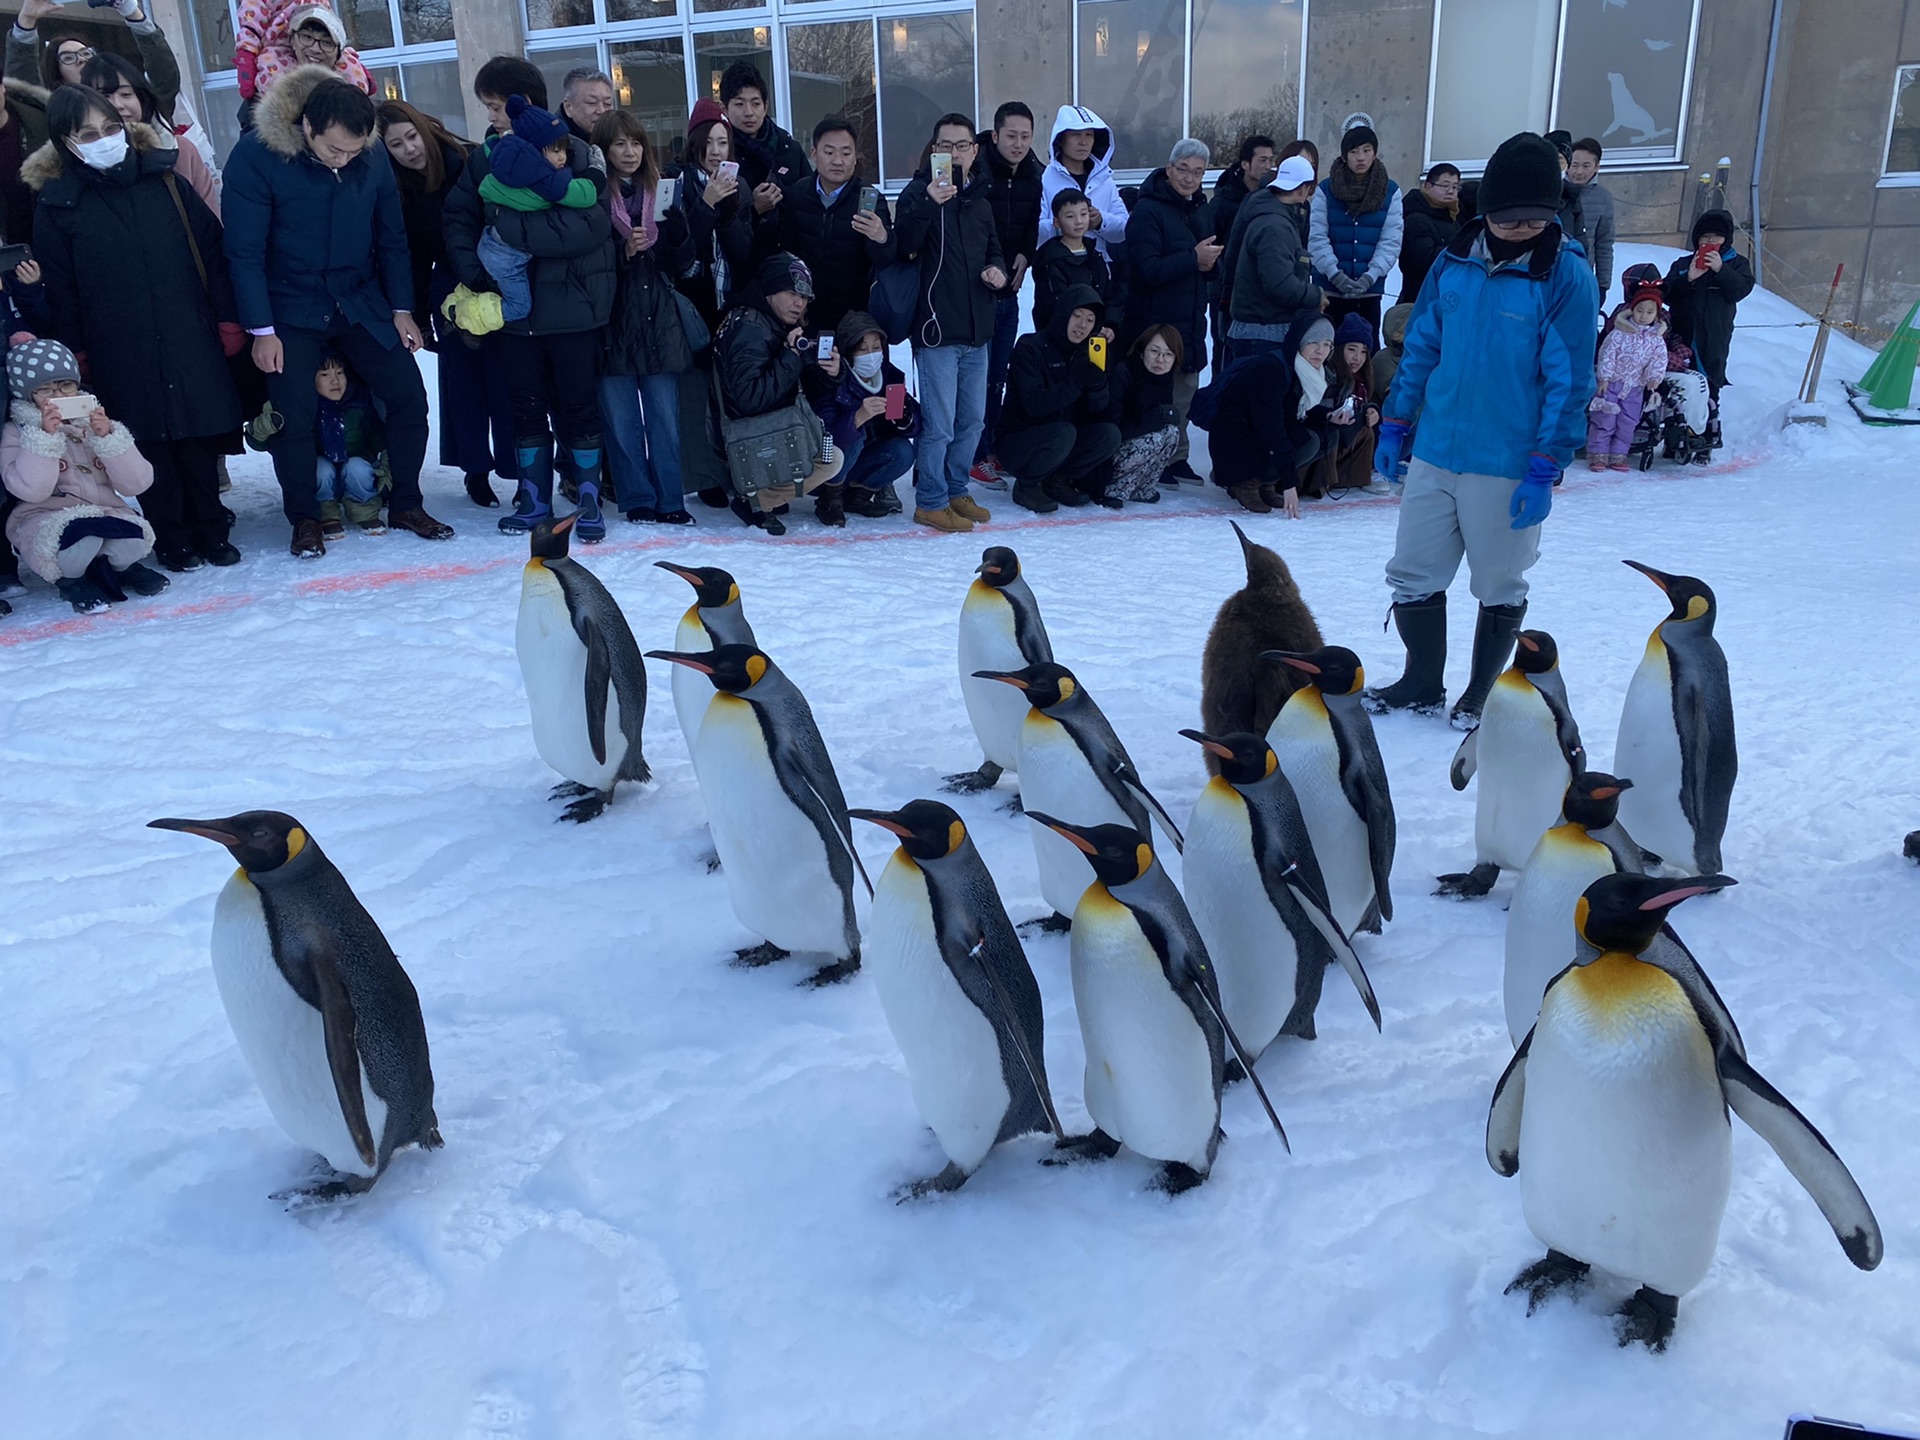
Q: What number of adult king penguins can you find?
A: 14